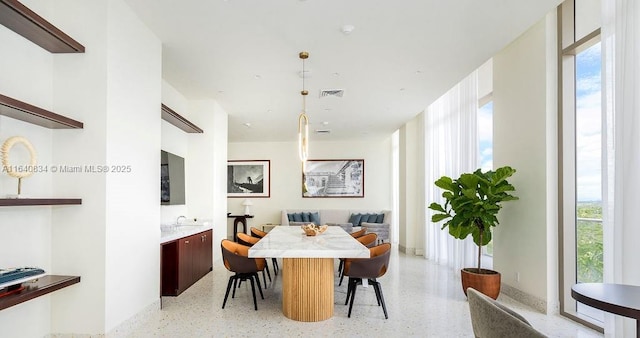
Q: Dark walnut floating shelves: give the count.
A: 5